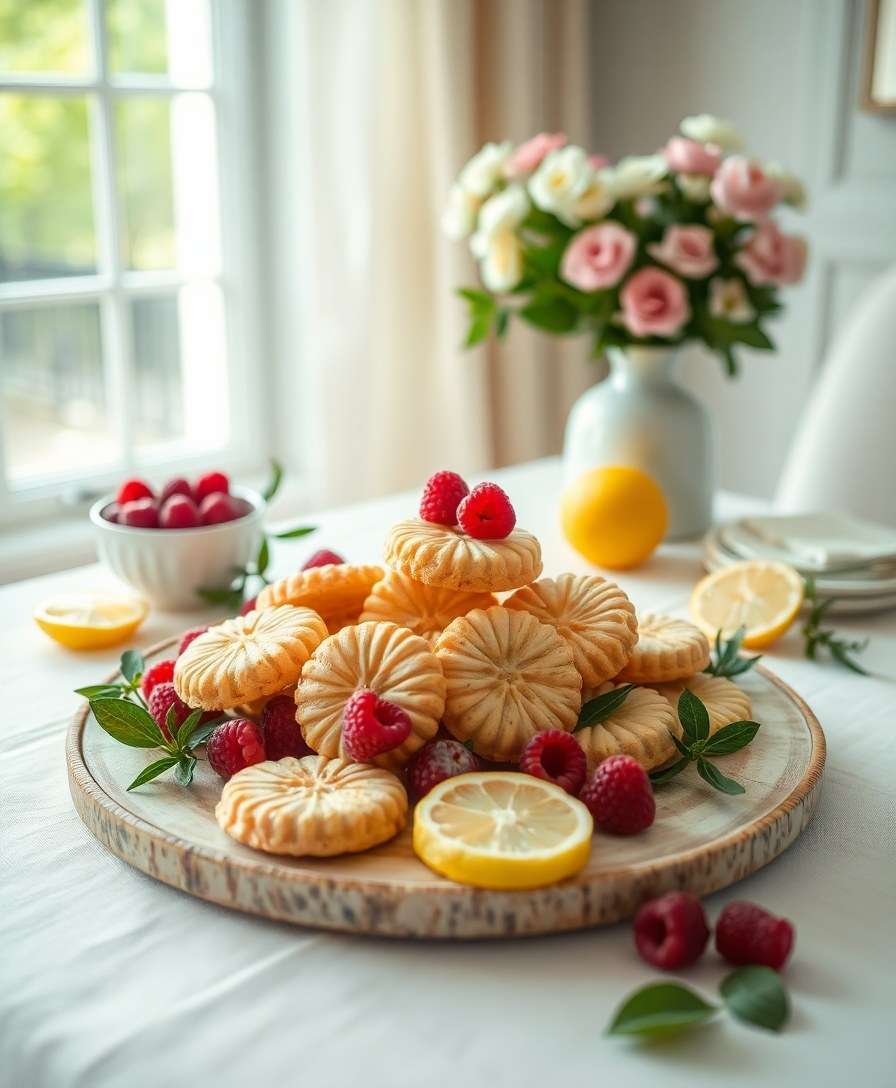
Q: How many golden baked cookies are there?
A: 11